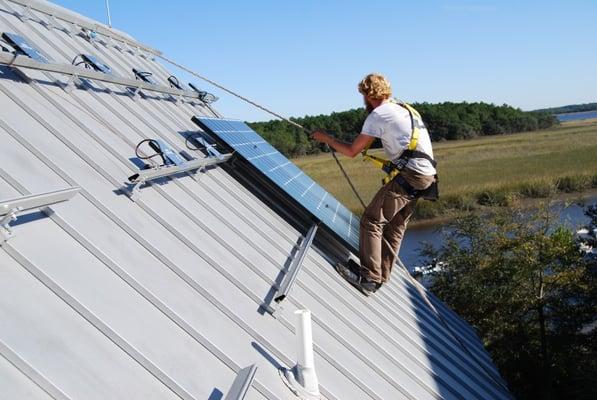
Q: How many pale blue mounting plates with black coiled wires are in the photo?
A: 7